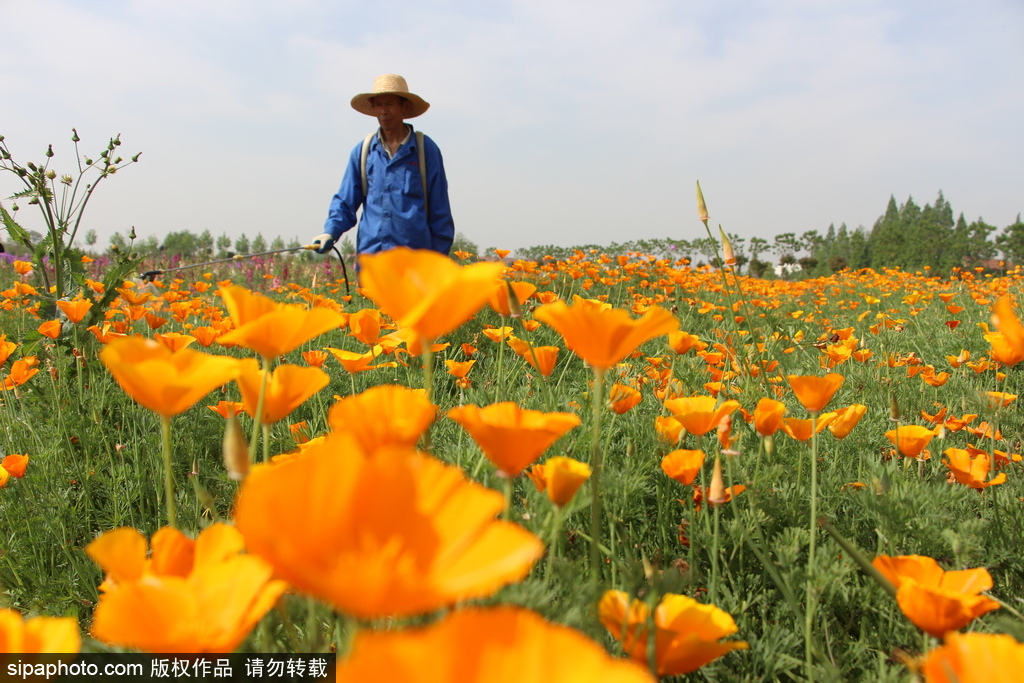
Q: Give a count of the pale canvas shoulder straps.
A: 2